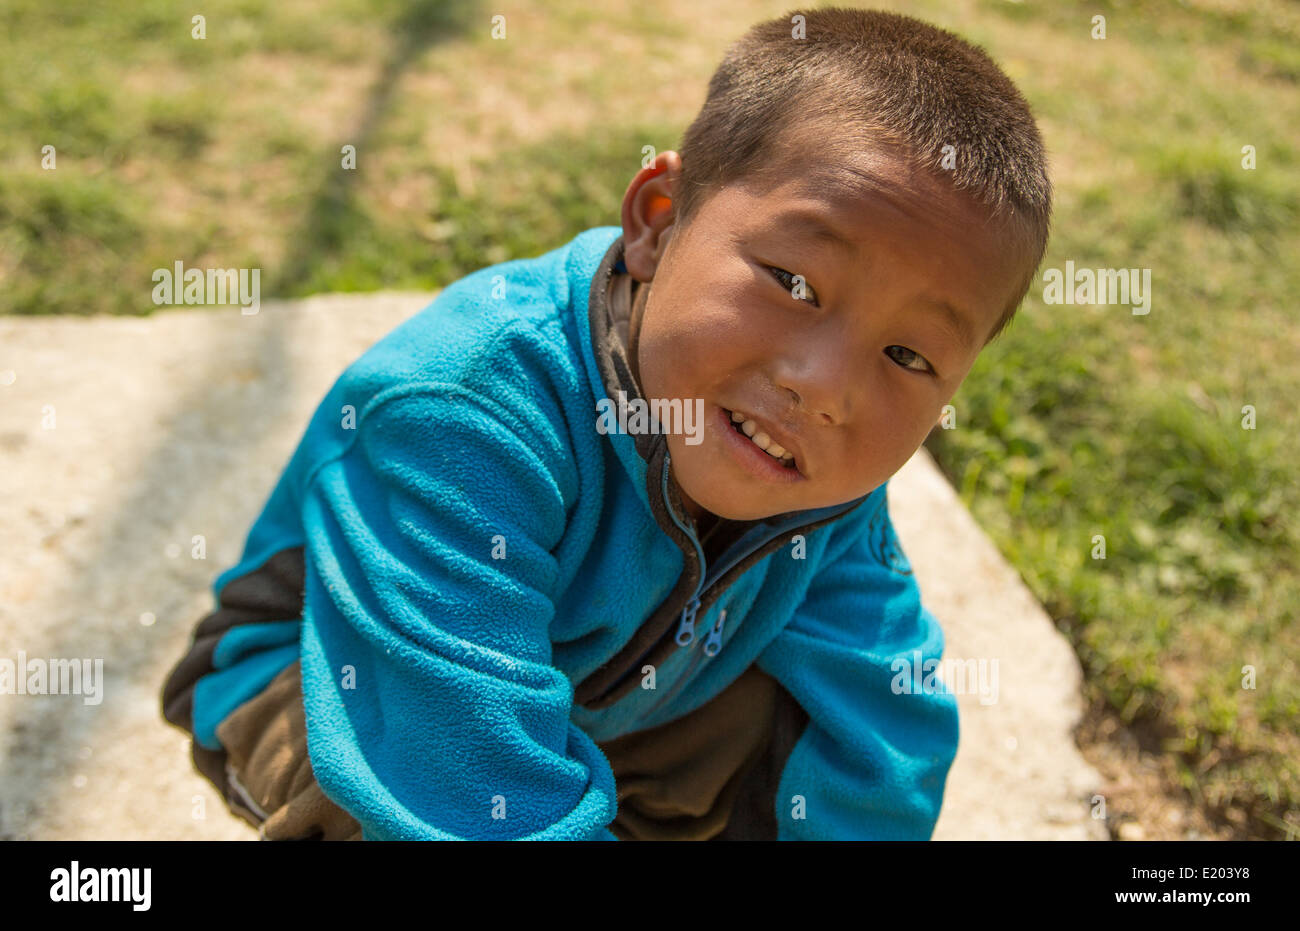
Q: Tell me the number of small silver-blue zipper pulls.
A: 2